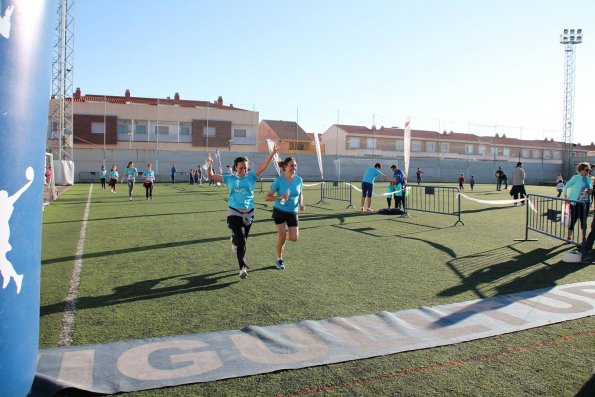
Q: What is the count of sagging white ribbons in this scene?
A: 3